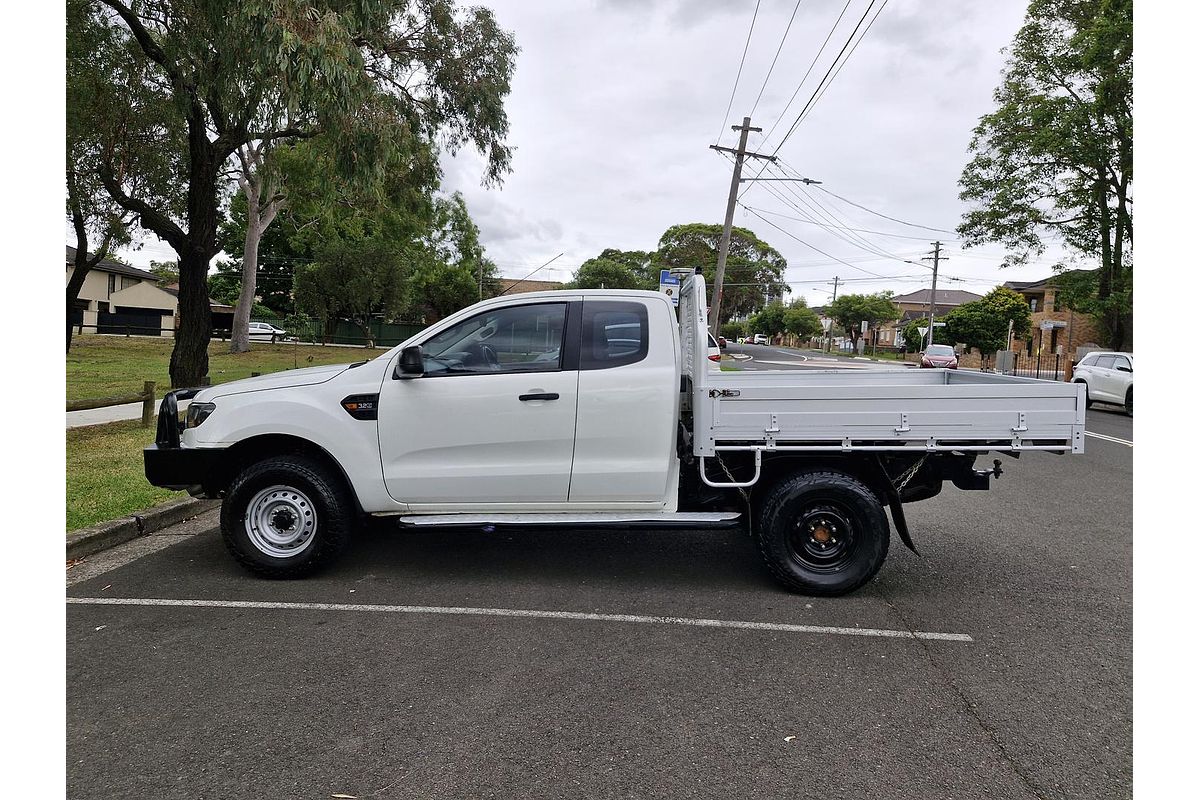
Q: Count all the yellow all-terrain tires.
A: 0